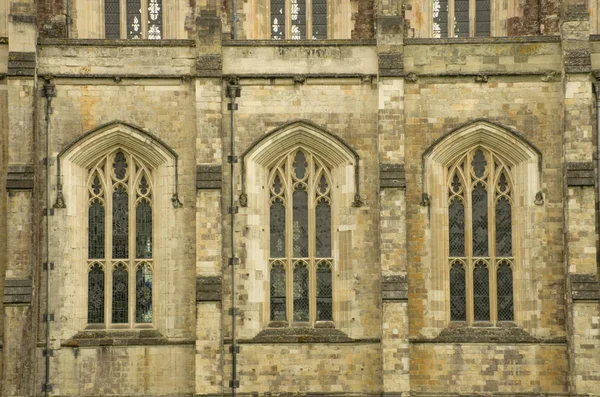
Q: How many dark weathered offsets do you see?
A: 12